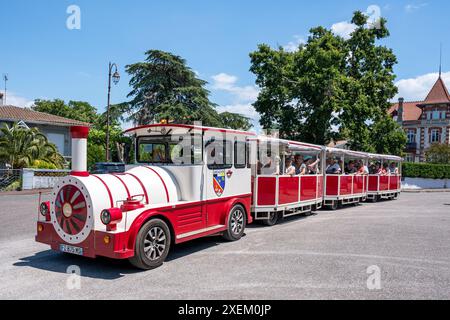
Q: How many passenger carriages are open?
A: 3